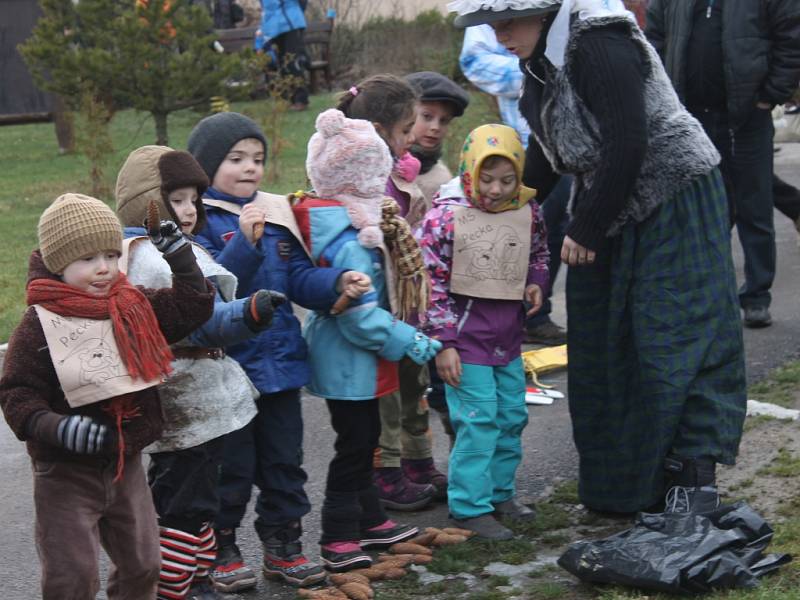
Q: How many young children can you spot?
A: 7